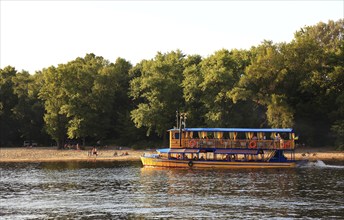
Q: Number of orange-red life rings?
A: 2